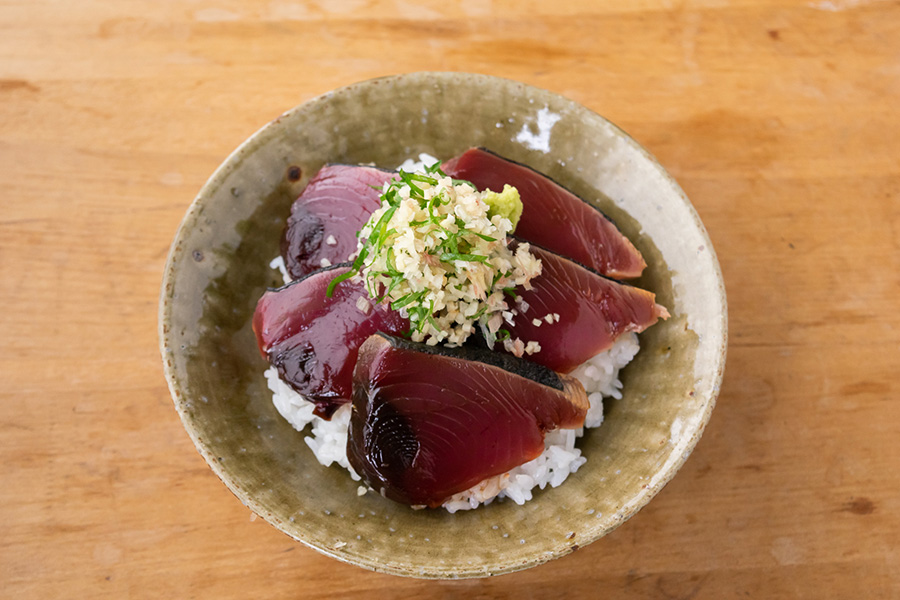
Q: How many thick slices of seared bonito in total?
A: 5